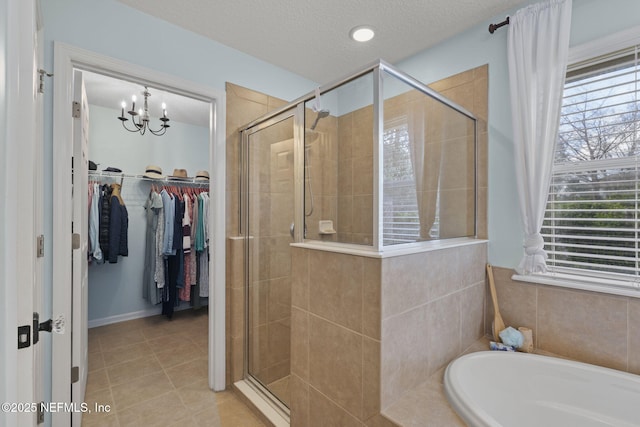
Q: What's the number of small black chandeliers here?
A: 1